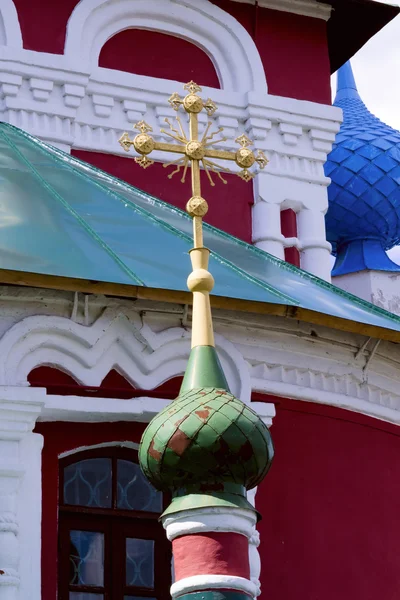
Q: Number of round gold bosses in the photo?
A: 5